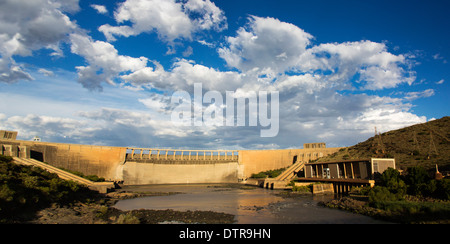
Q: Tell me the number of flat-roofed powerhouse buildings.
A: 1